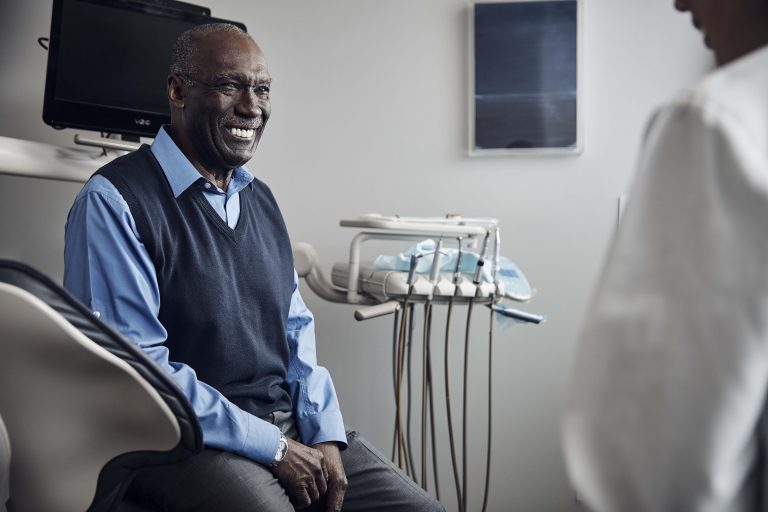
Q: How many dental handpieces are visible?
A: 5